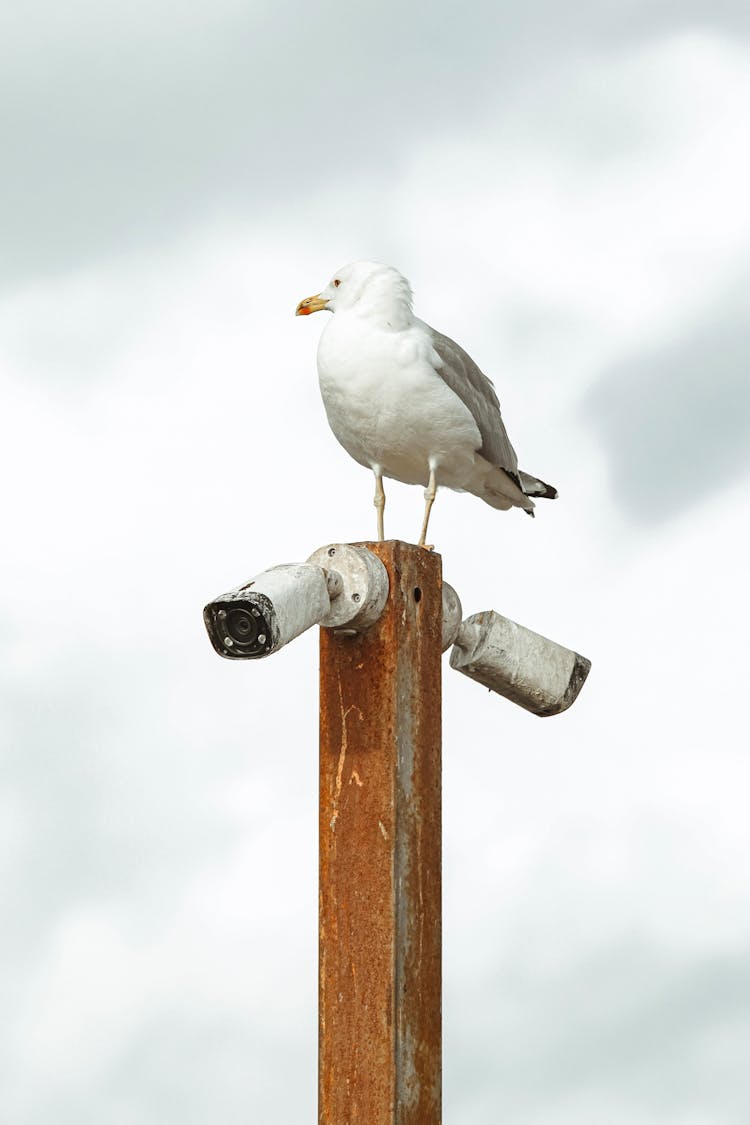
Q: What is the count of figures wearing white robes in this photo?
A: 0